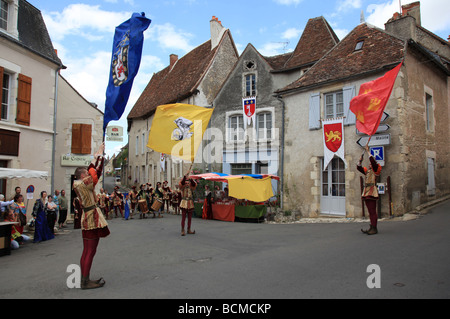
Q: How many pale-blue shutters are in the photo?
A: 2